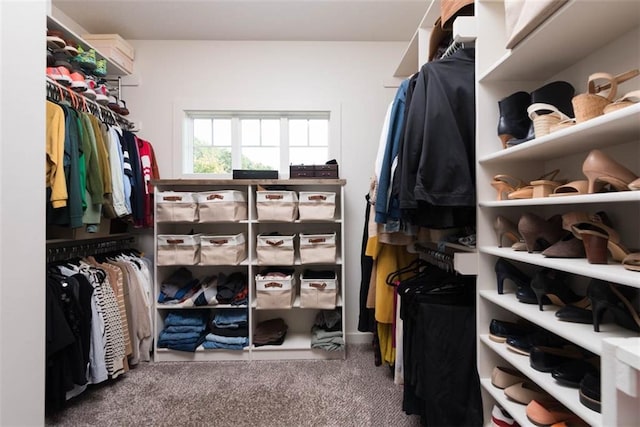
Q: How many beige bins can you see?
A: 10